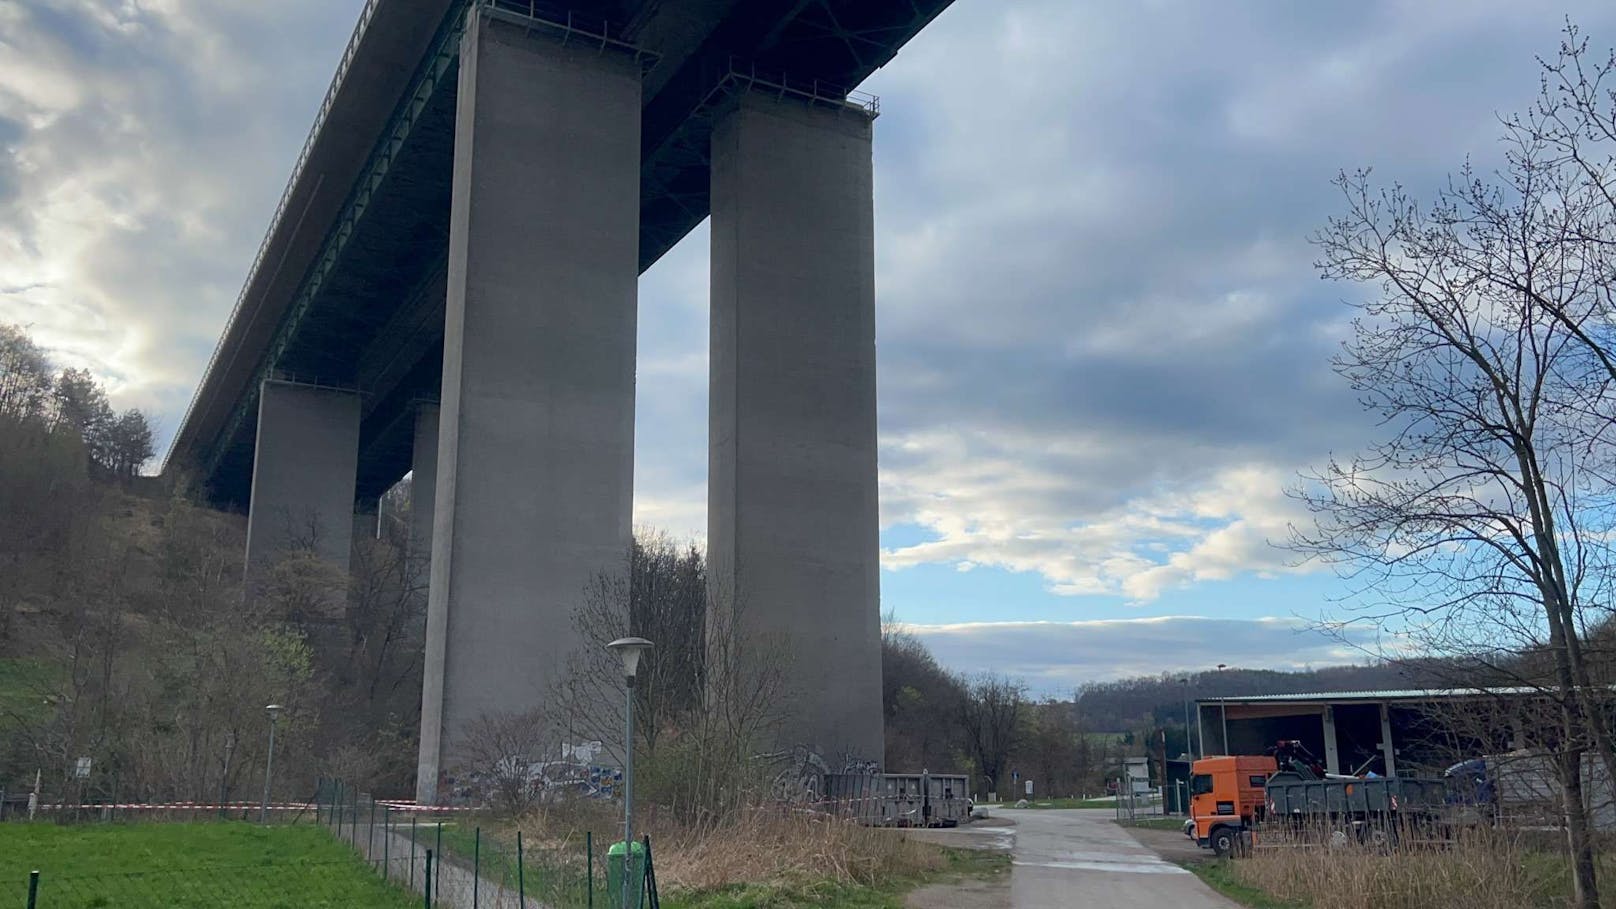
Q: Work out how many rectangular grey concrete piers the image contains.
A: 4